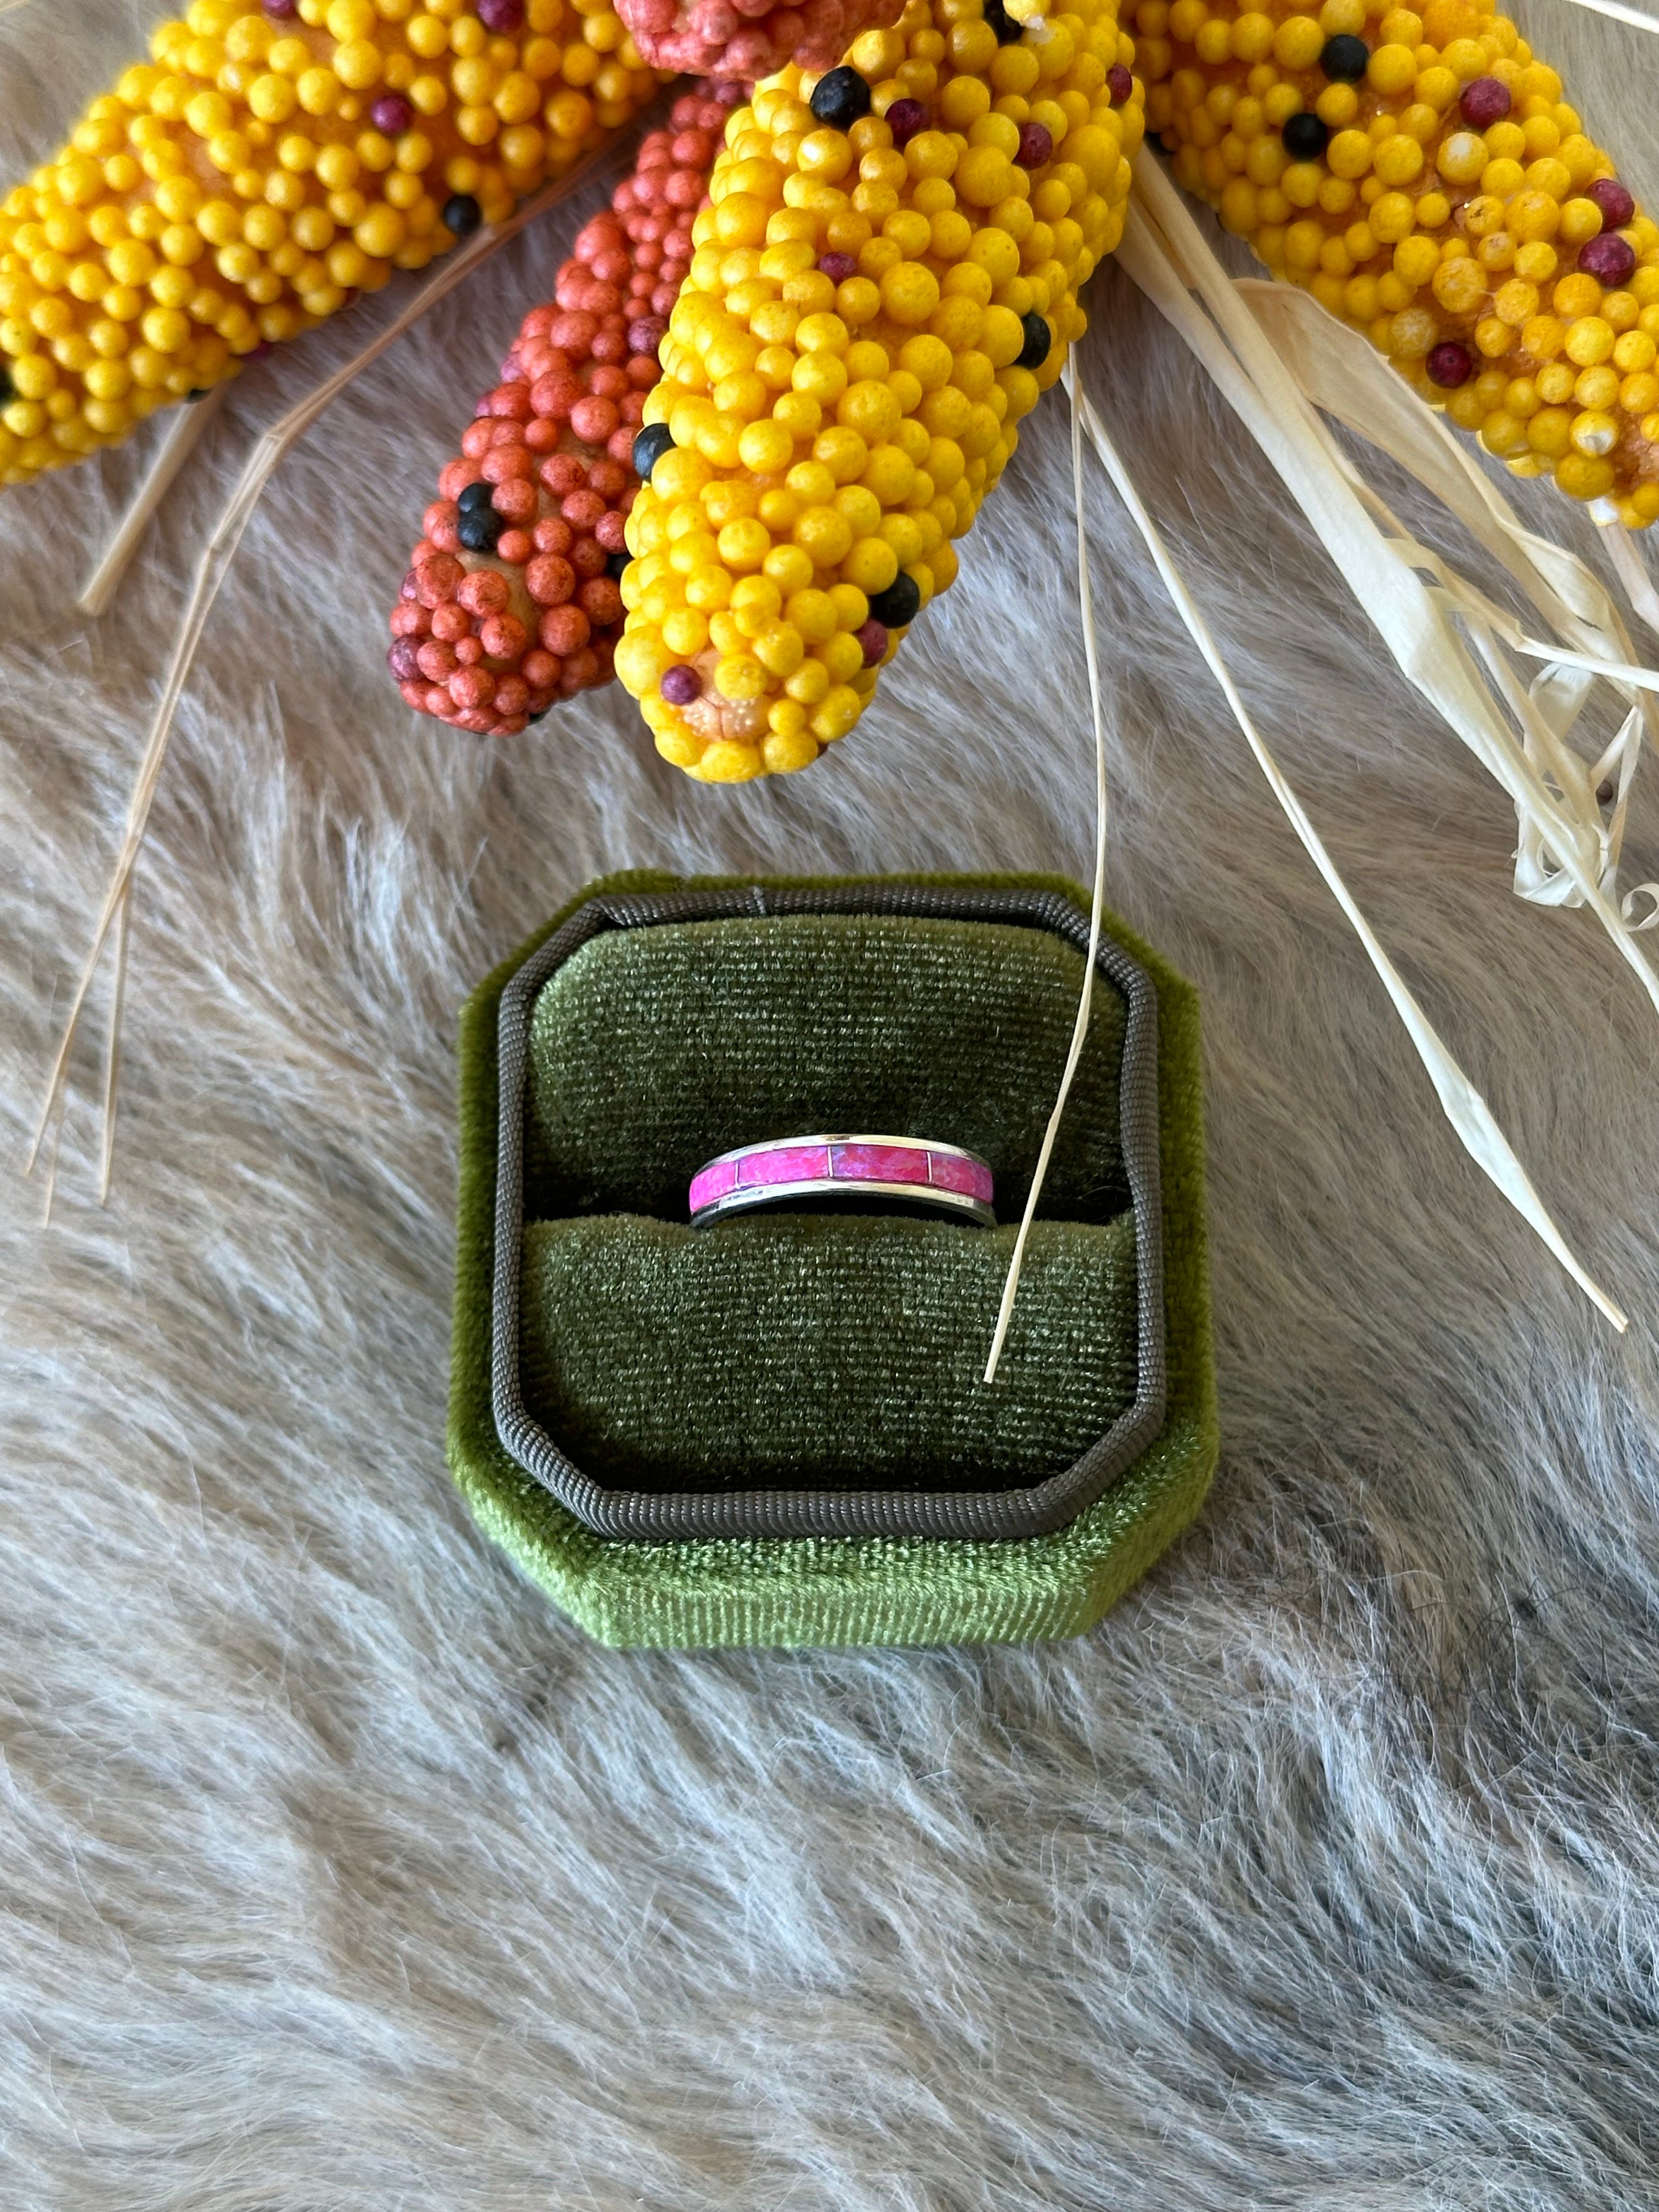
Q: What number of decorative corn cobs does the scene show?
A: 5